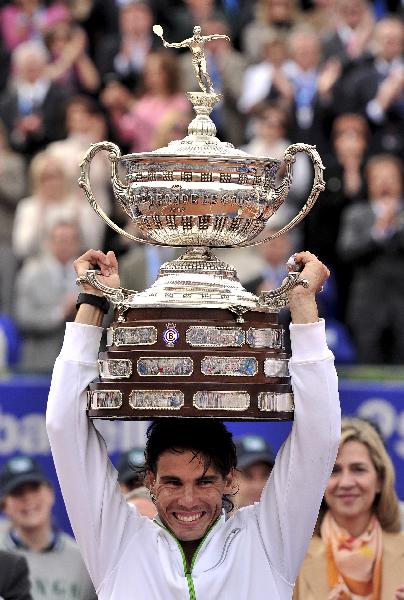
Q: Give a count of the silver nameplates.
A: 11